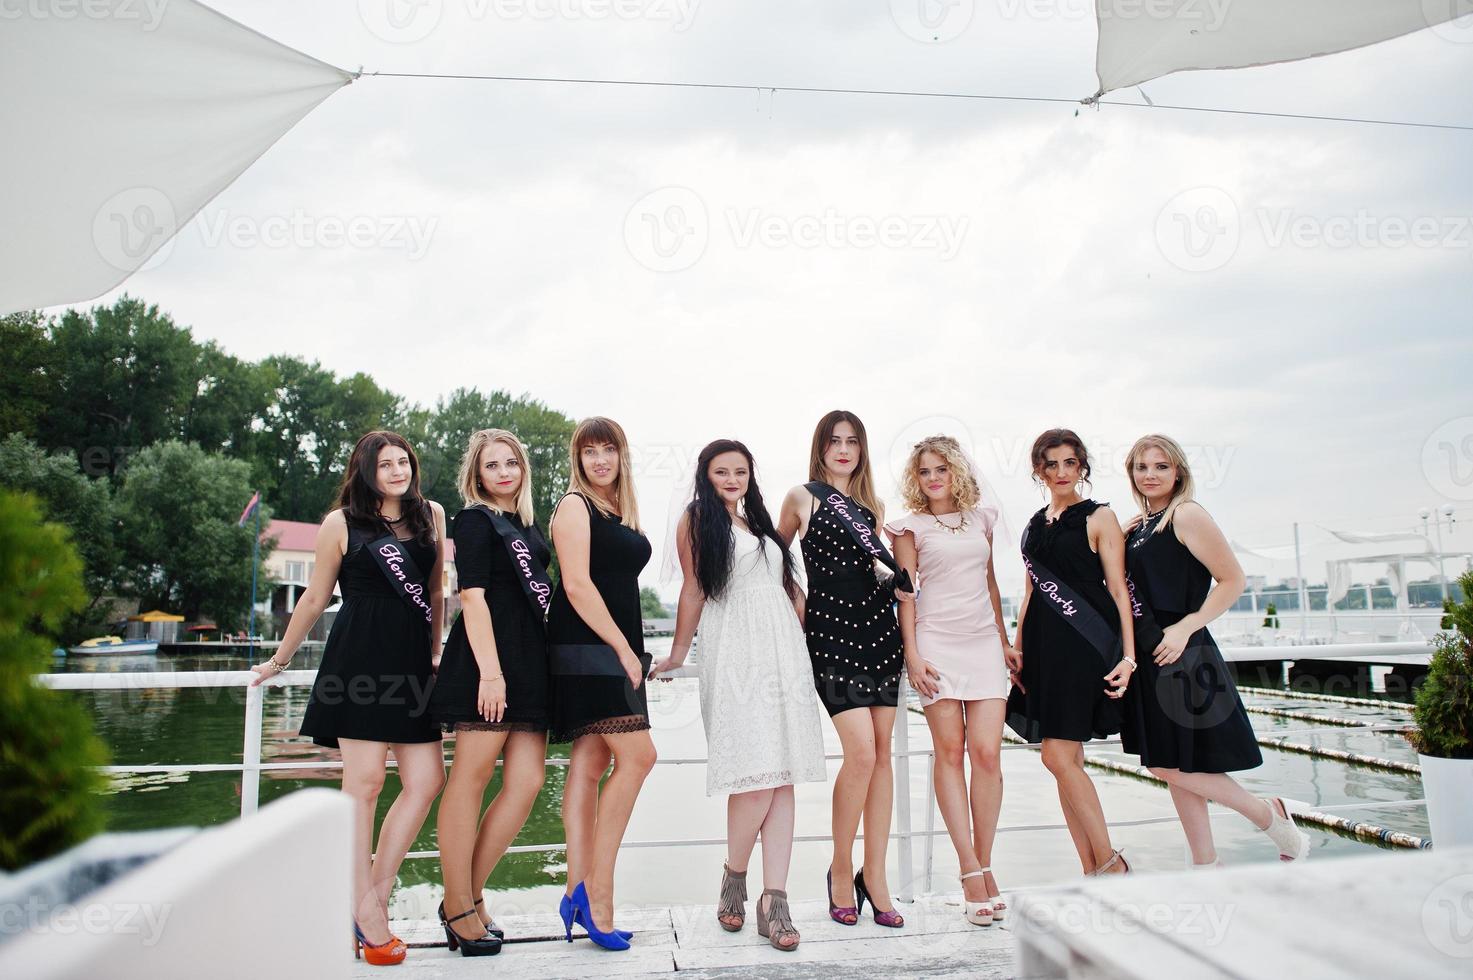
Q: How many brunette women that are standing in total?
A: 4